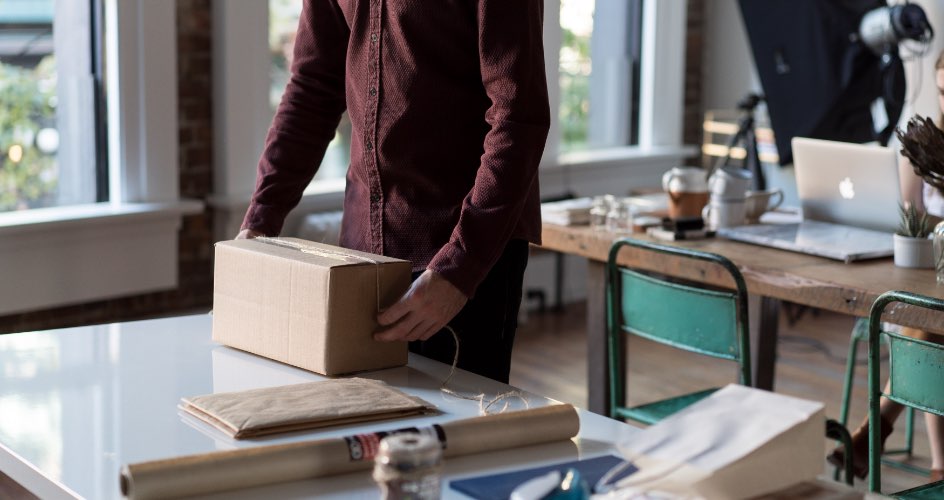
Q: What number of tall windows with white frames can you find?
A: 3